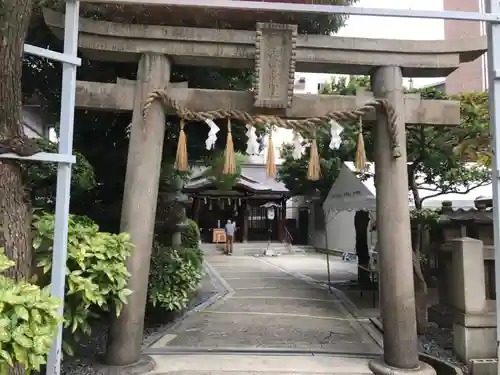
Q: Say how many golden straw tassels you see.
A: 5